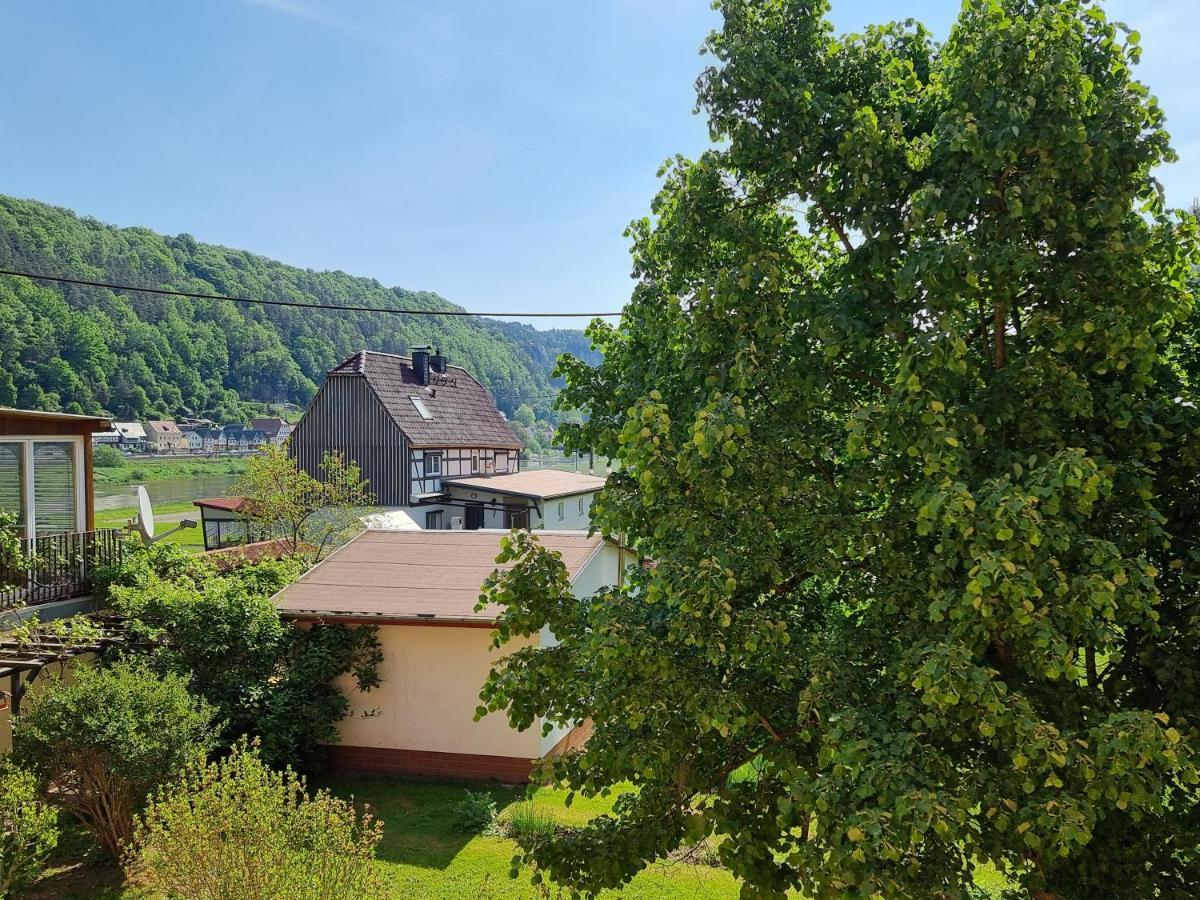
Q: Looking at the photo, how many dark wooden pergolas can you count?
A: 1